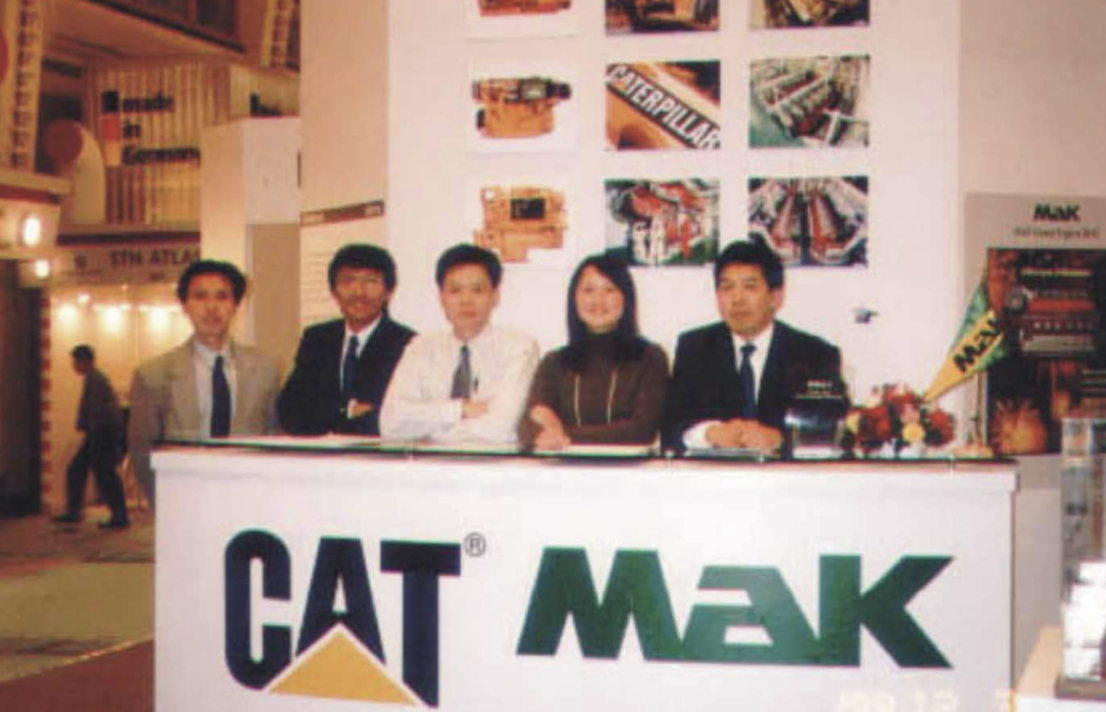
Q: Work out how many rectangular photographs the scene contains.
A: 9